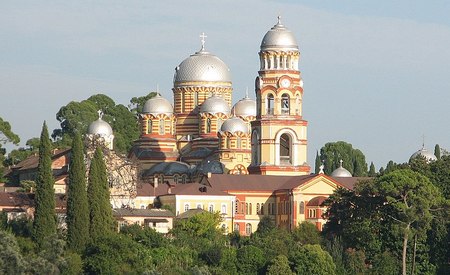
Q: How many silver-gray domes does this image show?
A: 9